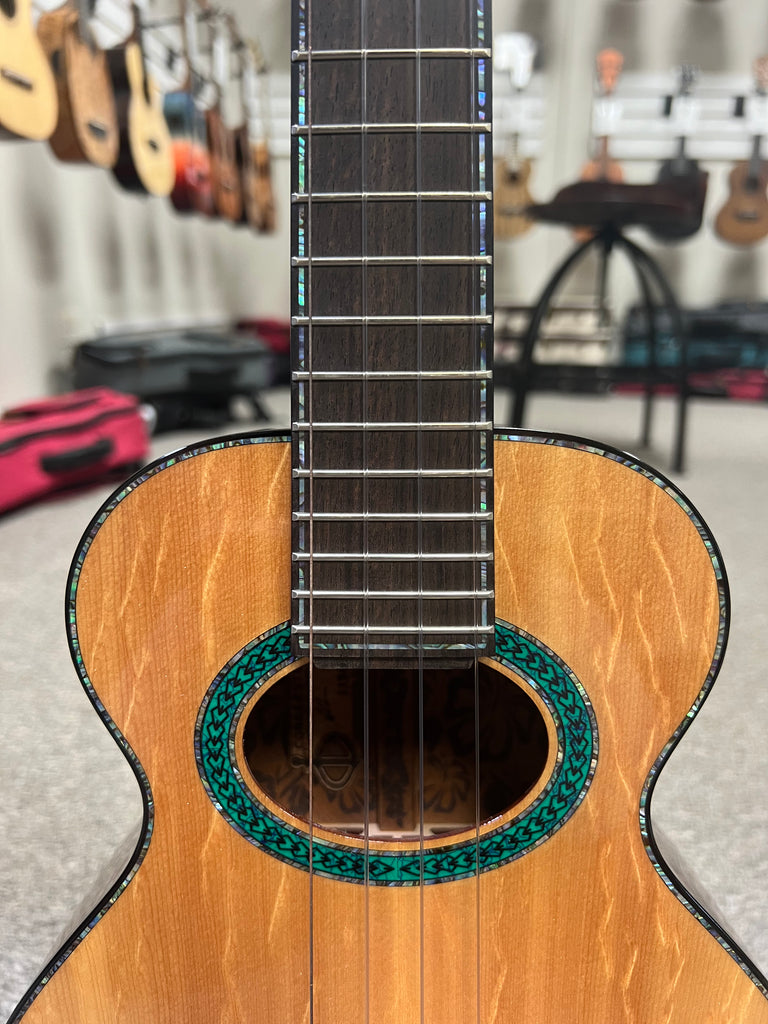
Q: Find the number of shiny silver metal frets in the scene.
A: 12